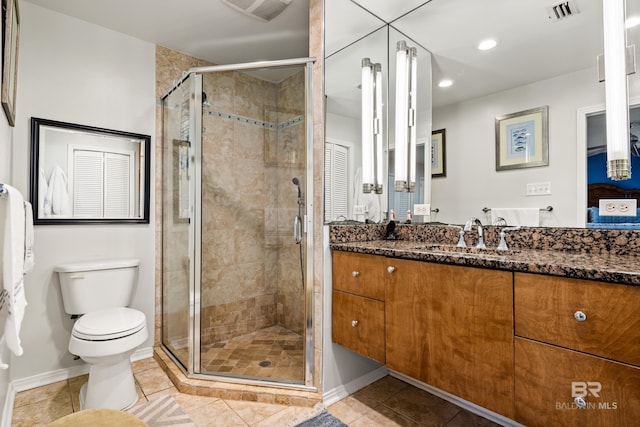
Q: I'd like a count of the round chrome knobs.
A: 5